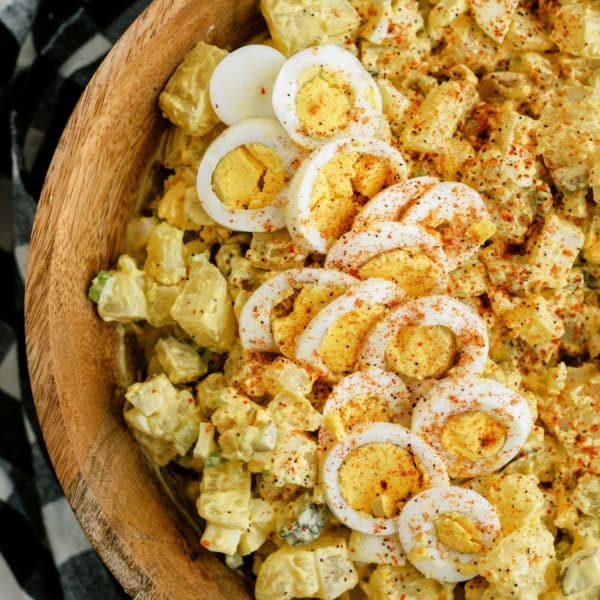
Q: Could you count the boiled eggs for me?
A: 14